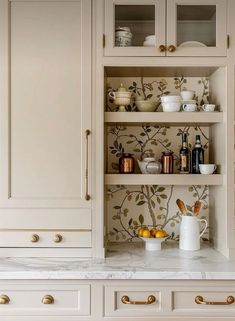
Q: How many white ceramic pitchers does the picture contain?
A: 1